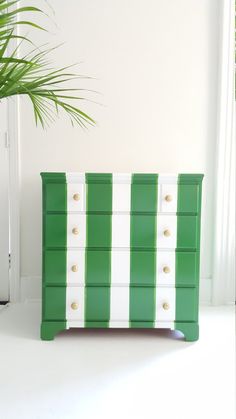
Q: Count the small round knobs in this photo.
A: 8